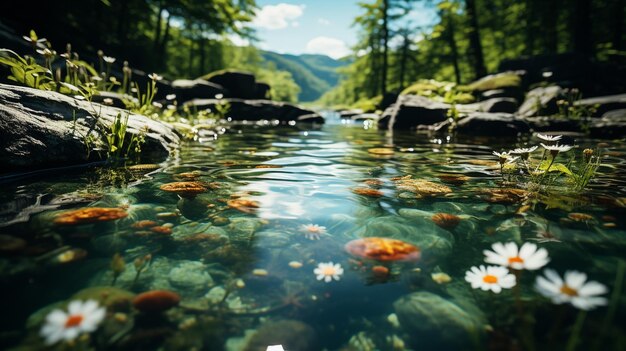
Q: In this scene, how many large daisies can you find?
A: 4